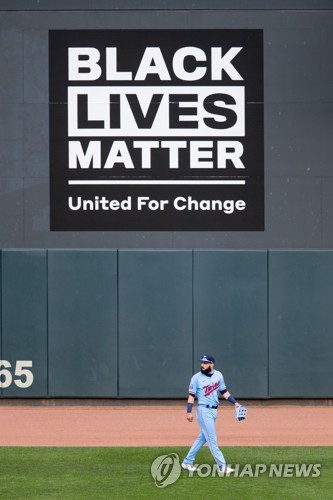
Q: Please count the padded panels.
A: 5